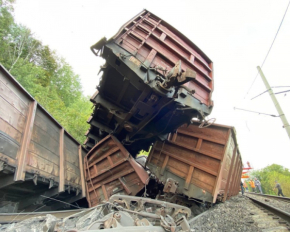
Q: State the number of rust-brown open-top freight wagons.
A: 4